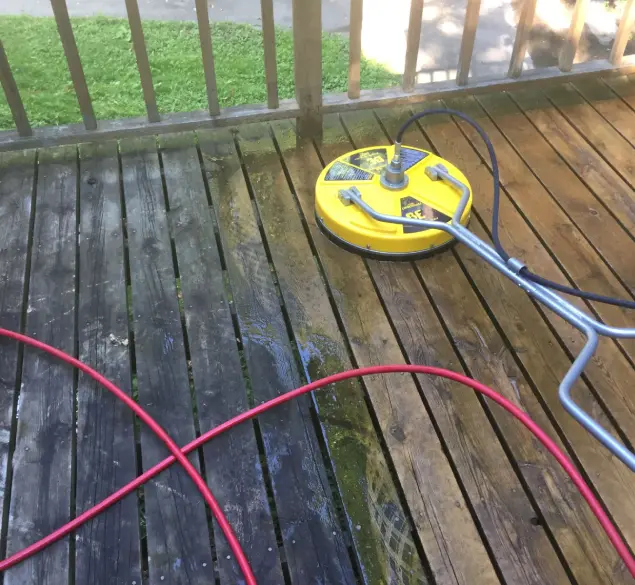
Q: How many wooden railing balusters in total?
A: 11